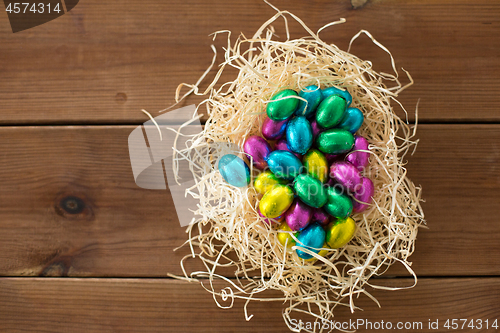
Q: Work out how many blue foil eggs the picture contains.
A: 7